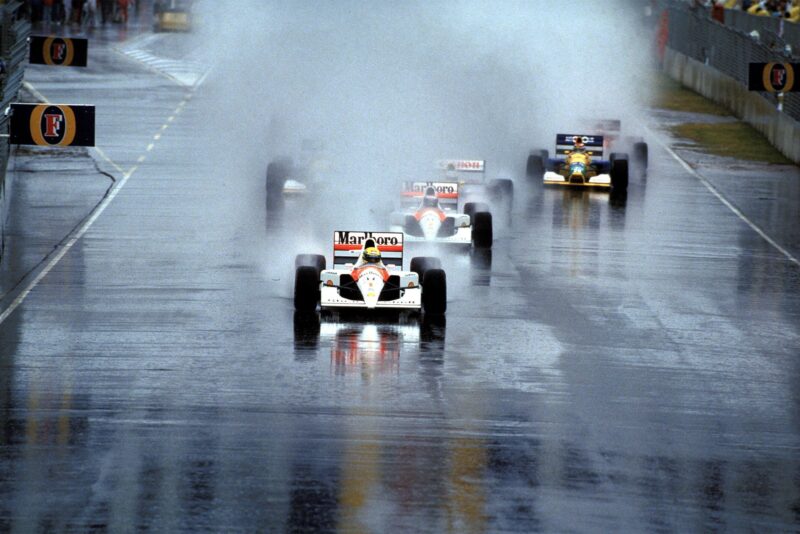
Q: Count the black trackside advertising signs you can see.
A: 3